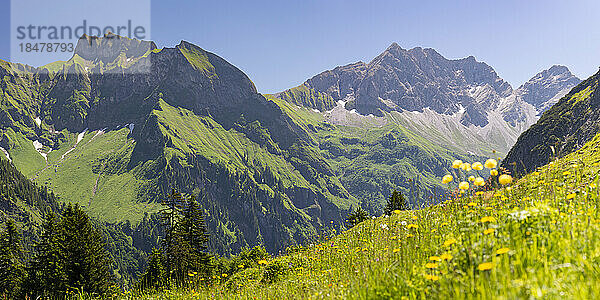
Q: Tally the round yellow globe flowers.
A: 10